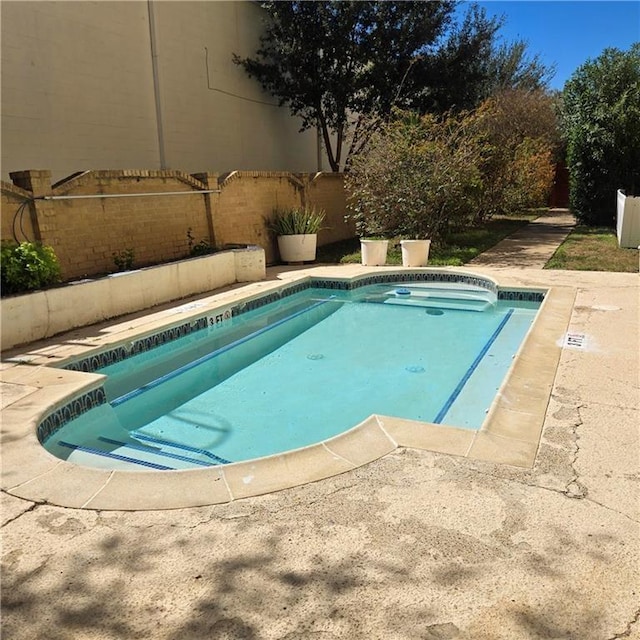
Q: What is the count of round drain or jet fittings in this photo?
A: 2